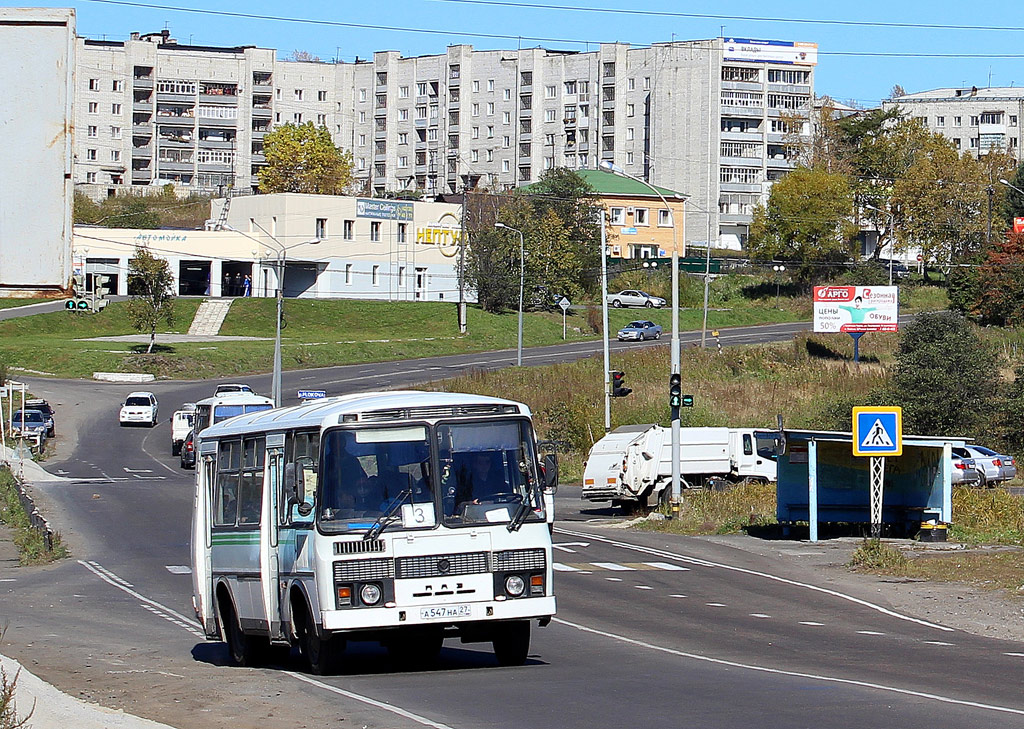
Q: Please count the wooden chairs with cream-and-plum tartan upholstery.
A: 0